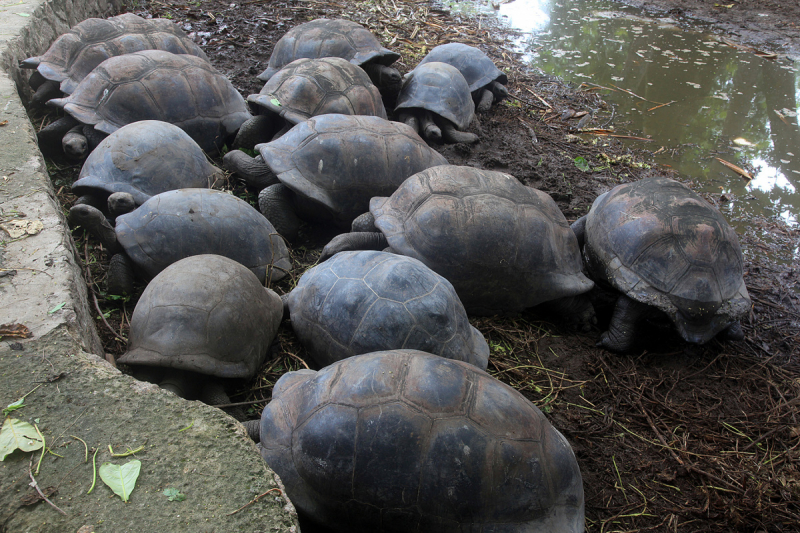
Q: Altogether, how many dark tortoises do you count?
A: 14